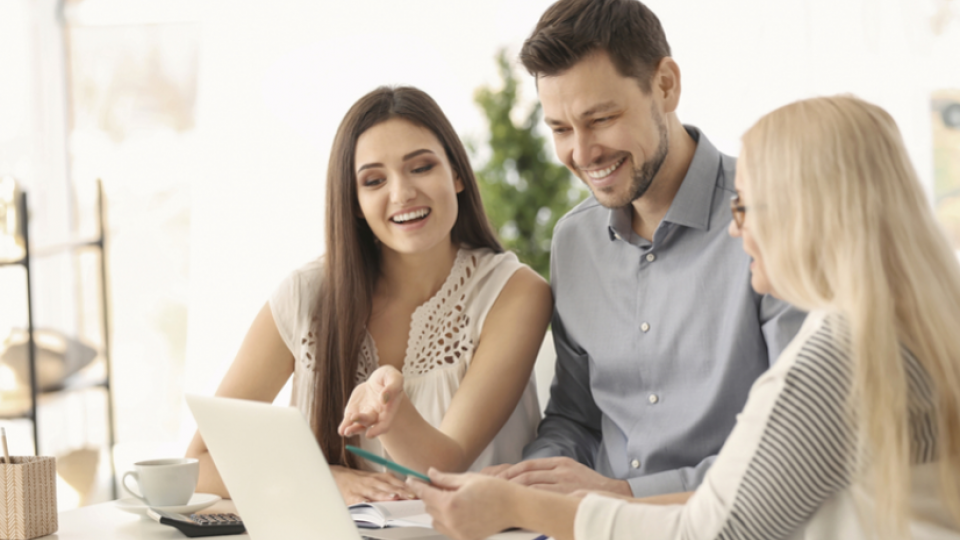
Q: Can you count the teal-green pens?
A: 1